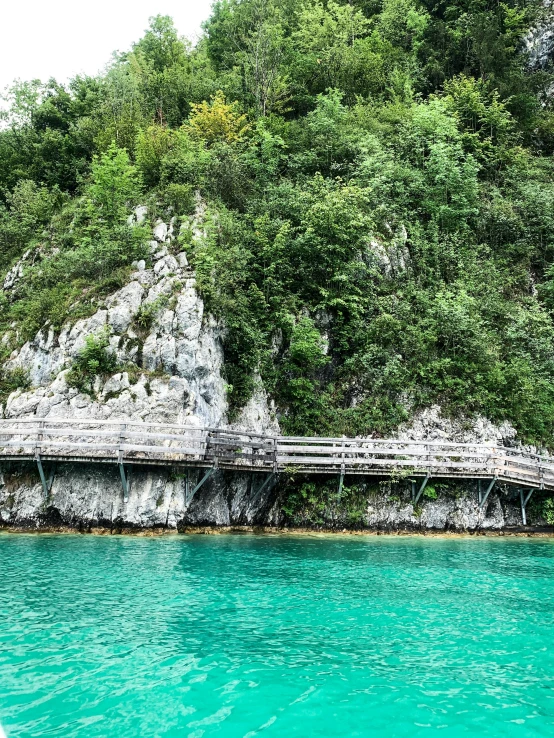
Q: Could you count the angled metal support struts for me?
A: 8